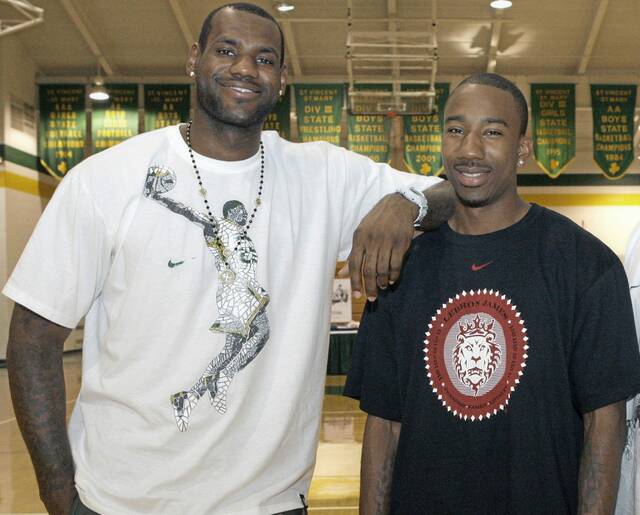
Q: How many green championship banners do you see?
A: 9